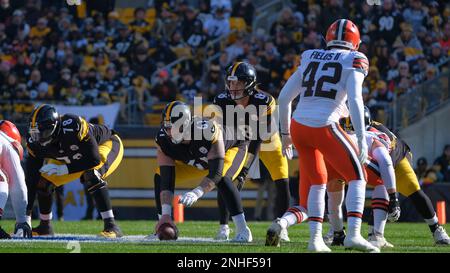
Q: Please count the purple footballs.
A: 0